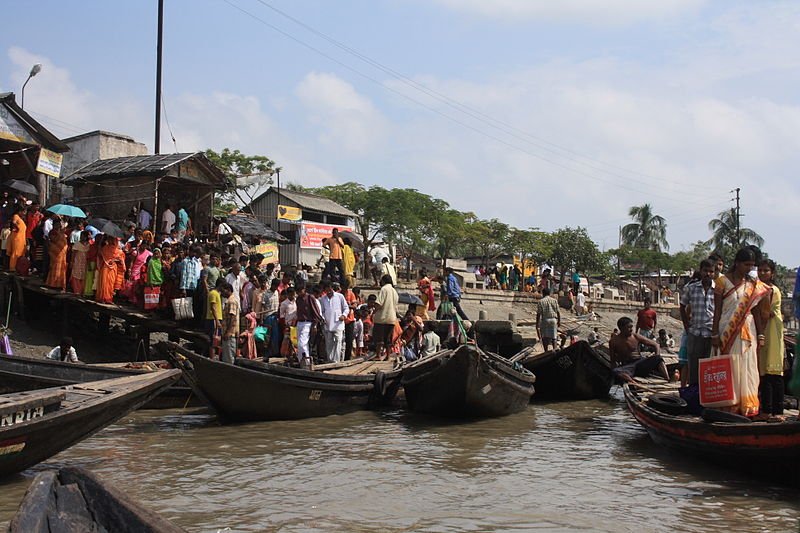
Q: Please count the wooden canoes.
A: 7